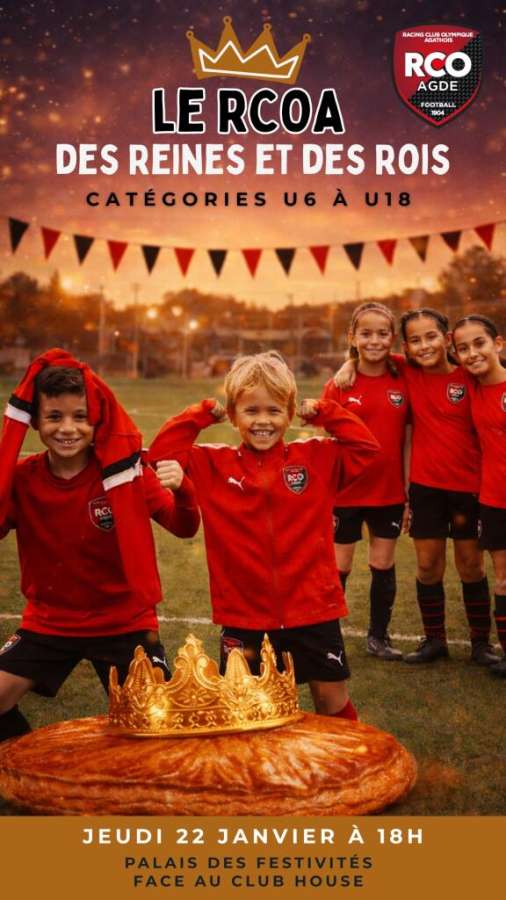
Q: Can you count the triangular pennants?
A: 15